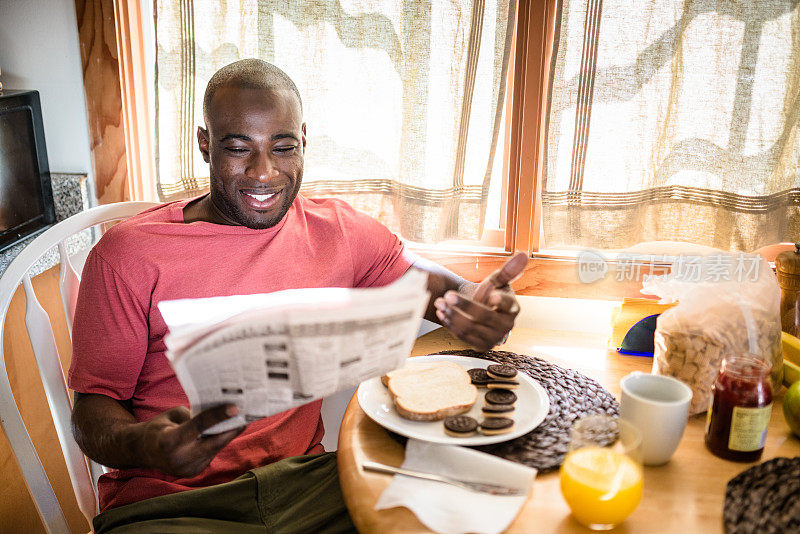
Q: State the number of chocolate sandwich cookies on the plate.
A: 7